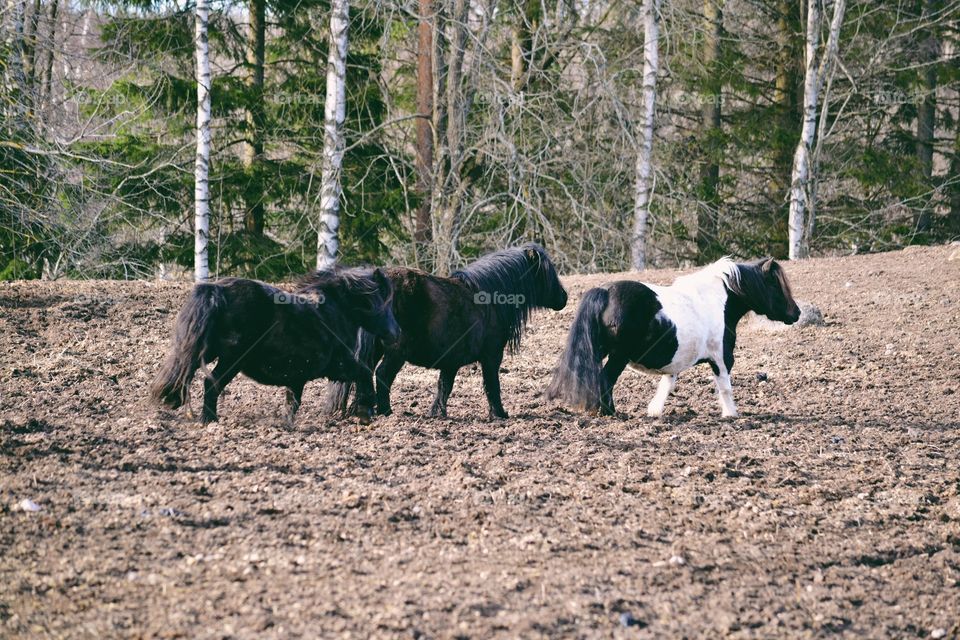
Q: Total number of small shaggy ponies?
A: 3